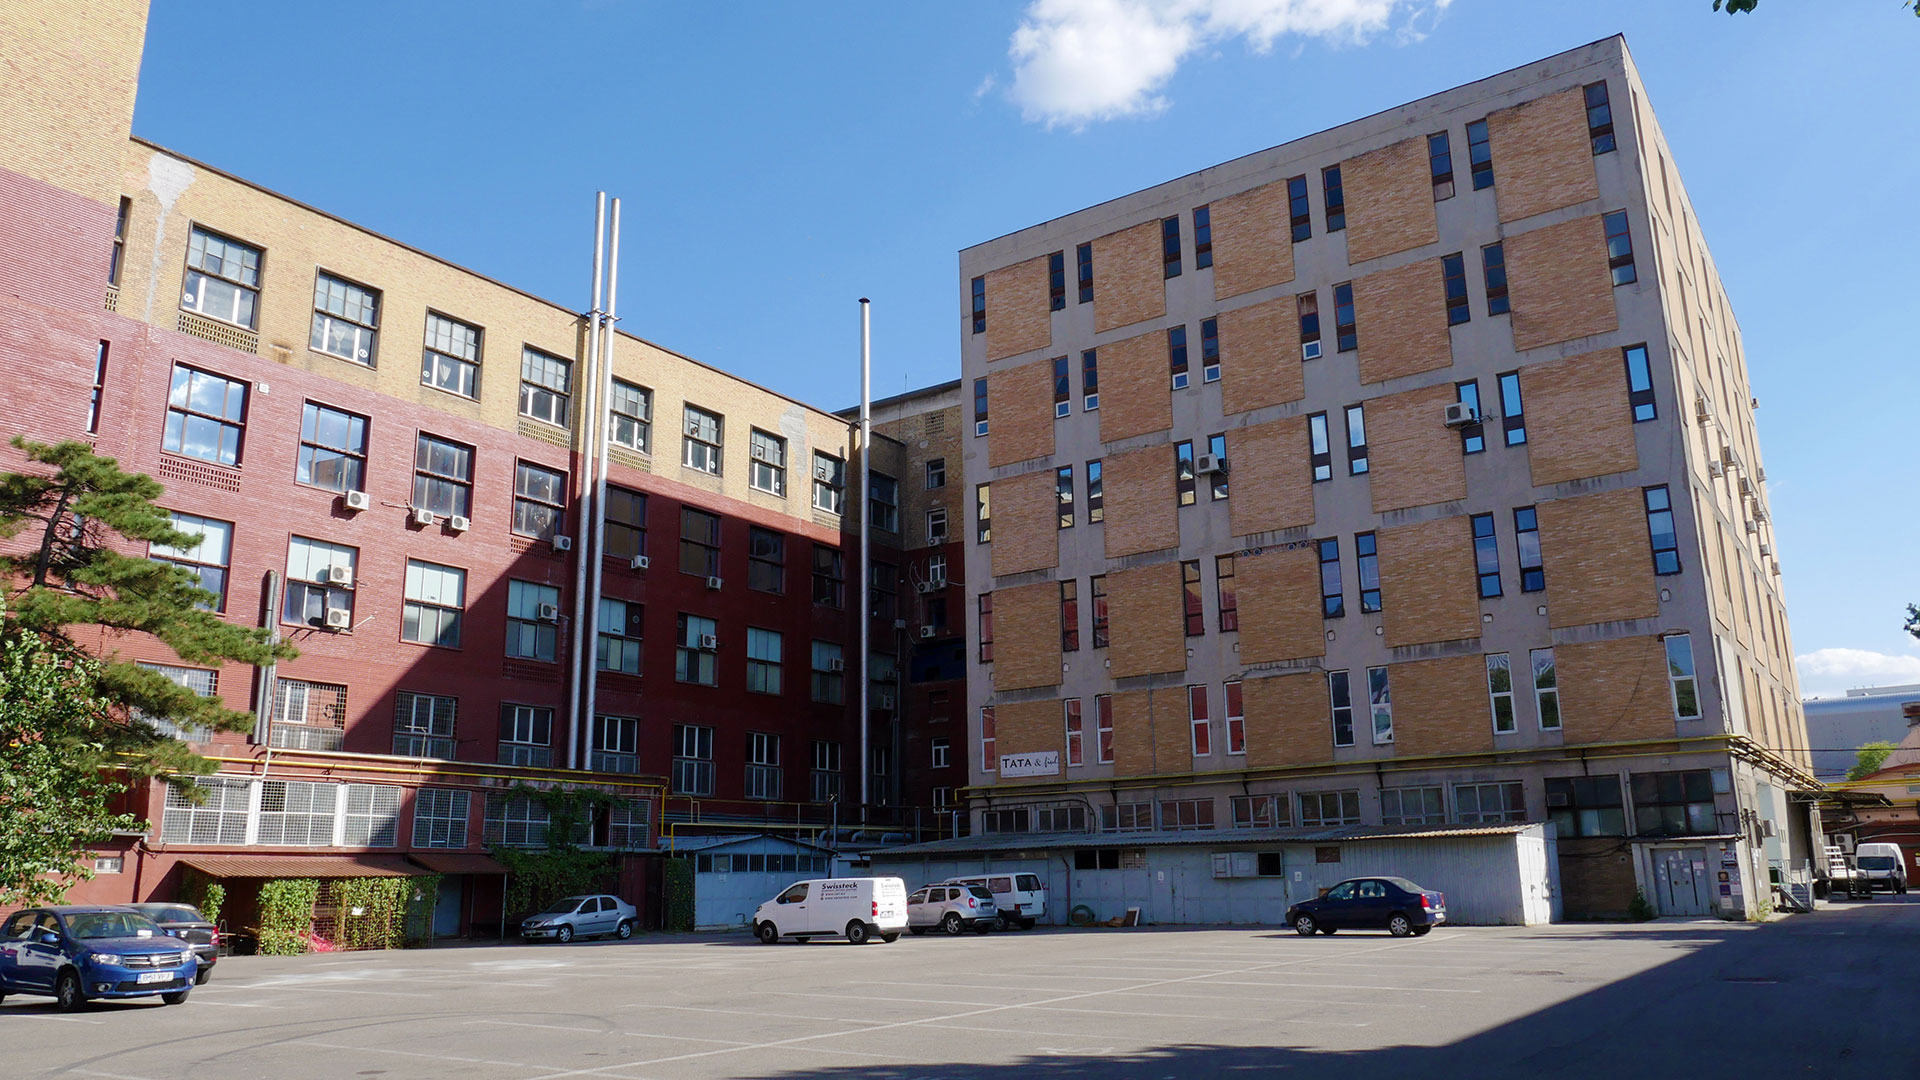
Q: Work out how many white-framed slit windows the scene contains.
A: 10